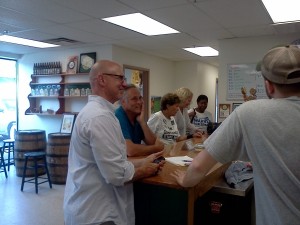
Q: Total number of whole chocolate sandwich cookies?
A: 0